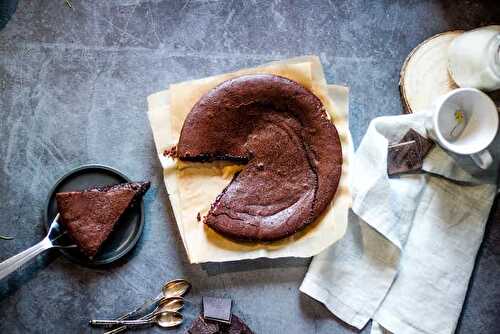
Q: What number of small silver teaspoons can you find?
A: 3